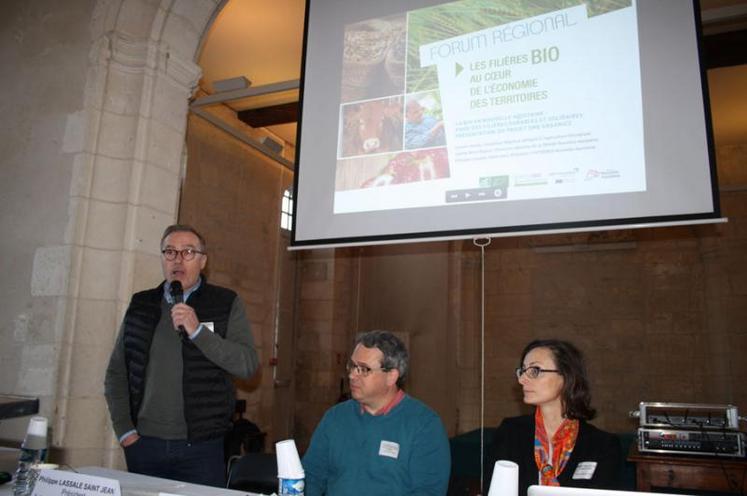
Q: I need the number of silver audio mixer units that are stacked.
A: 2